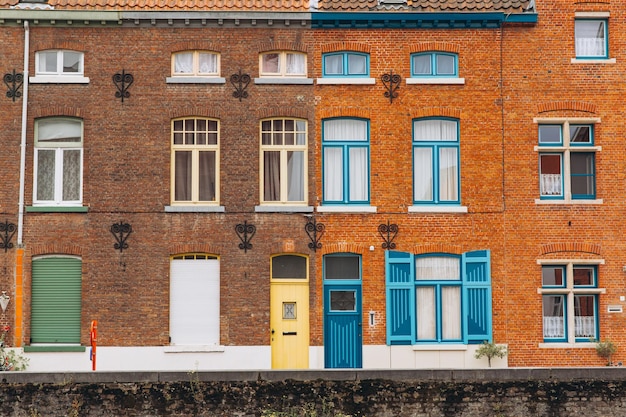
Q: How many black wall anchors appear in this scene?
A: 9